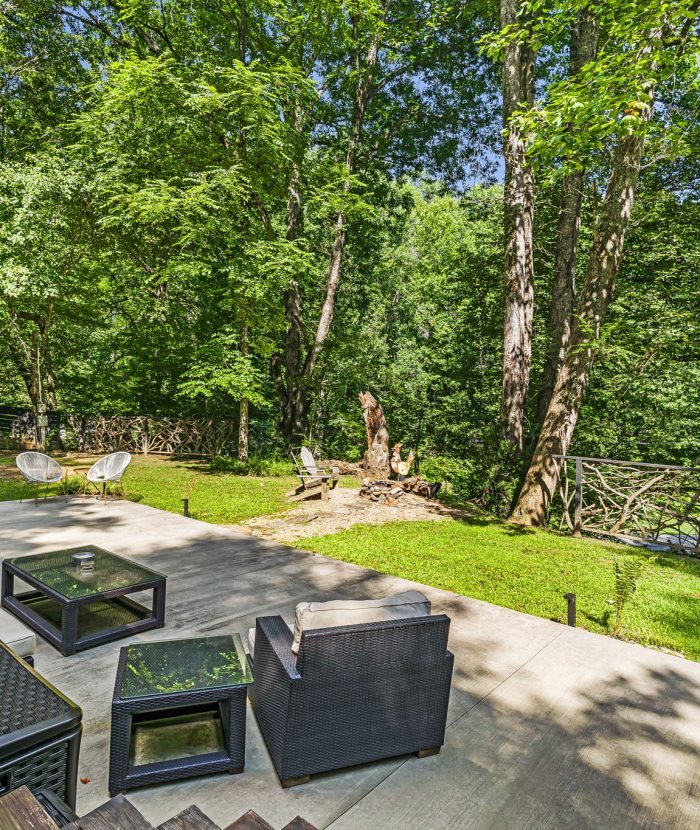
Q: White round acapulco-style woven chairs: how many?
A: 2